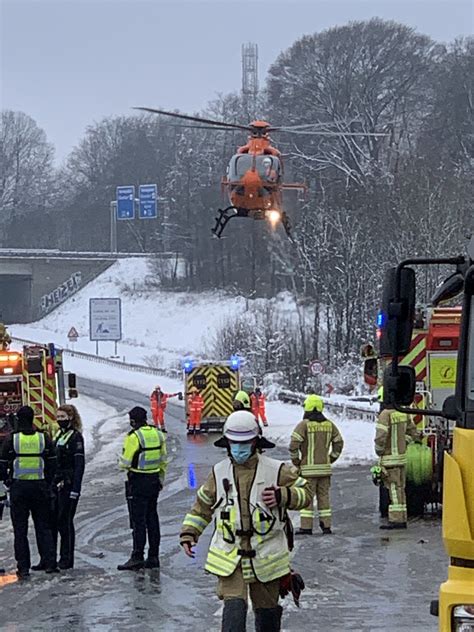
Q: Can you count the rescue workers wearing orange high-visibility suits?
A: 3